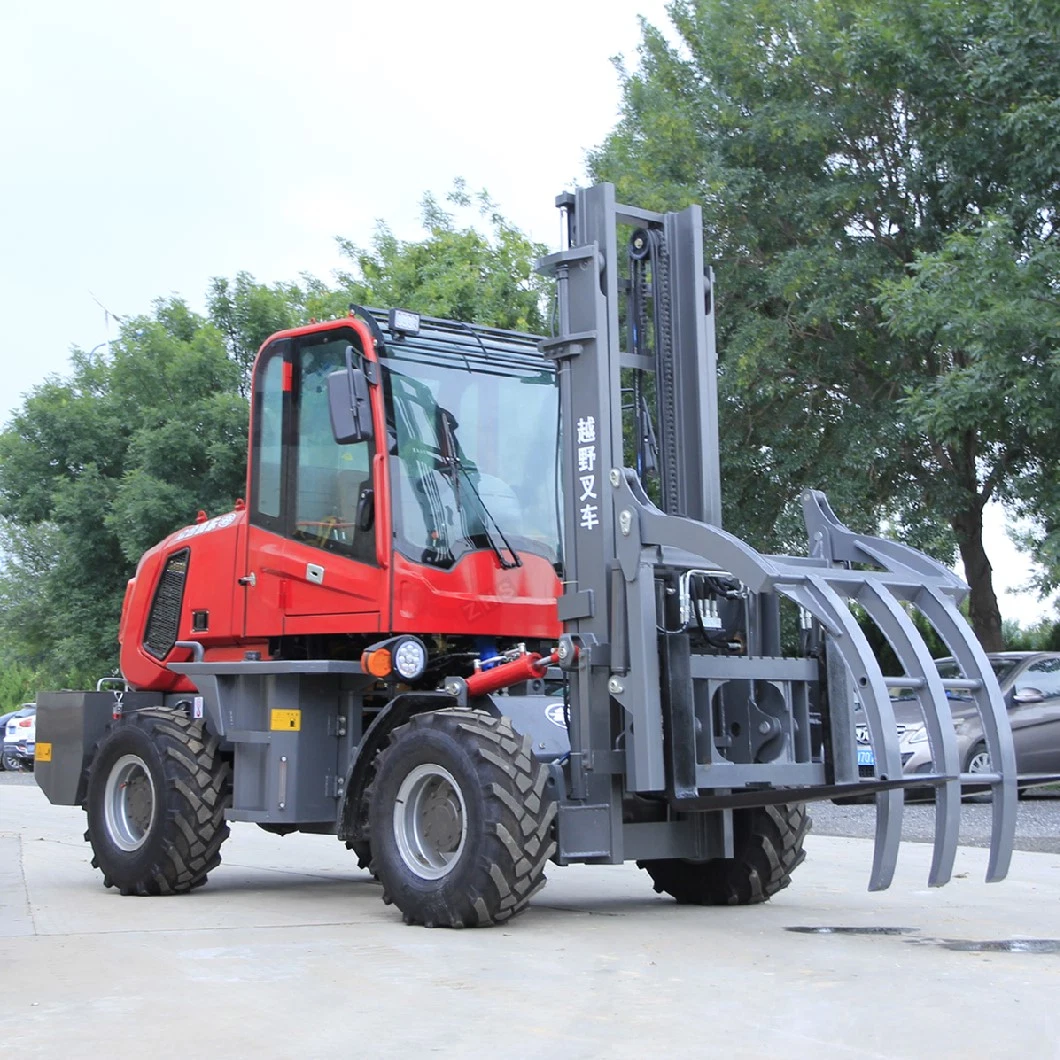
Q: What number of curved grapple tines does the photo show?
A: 3